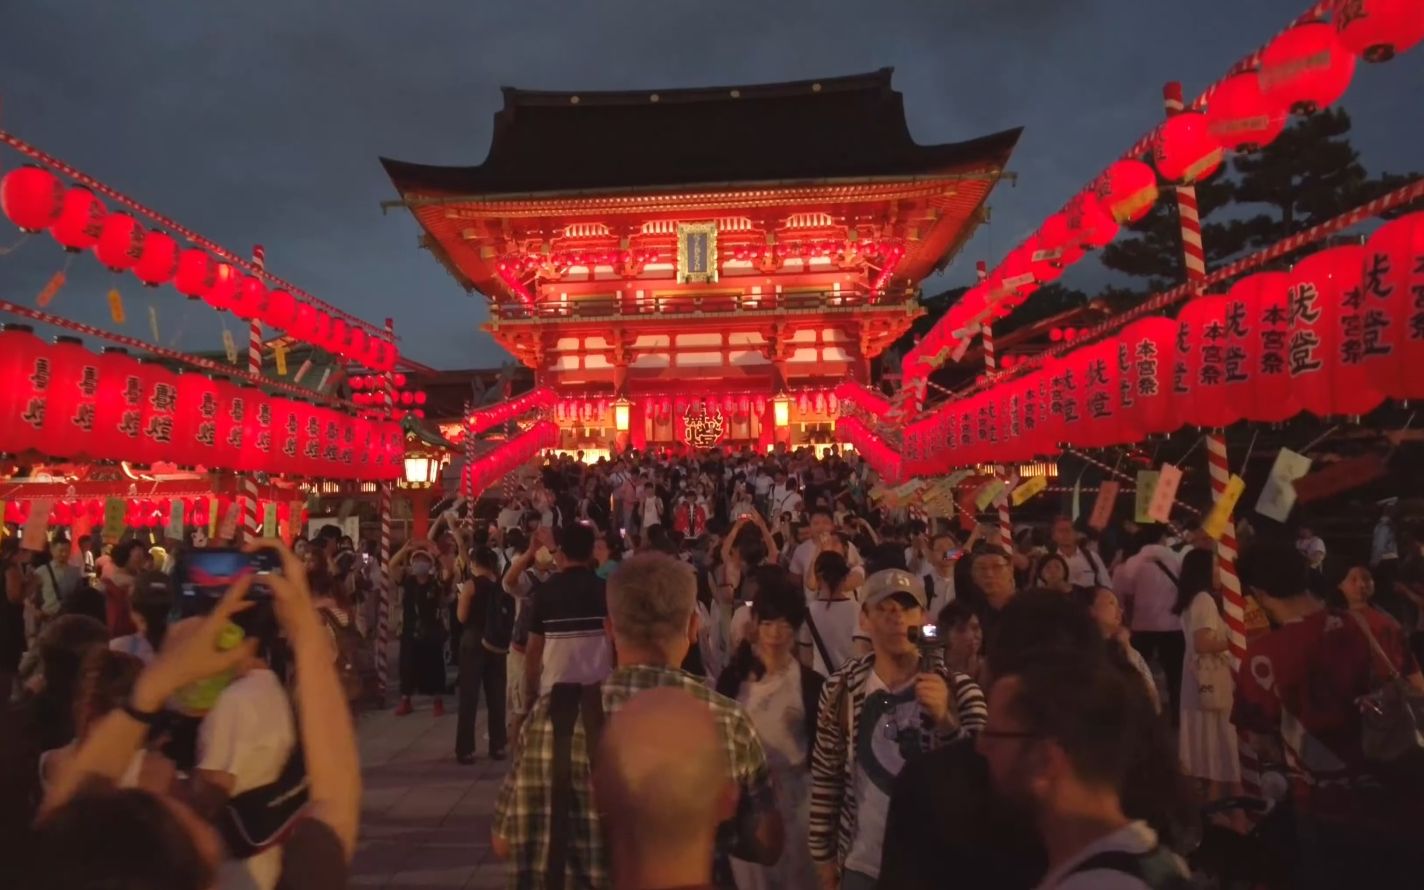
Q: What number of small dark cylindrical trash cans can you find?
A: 0